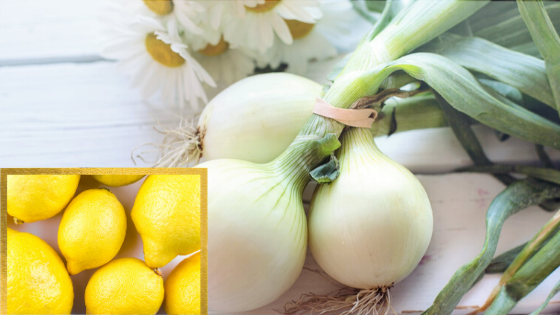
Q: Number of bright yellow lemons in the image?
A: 7